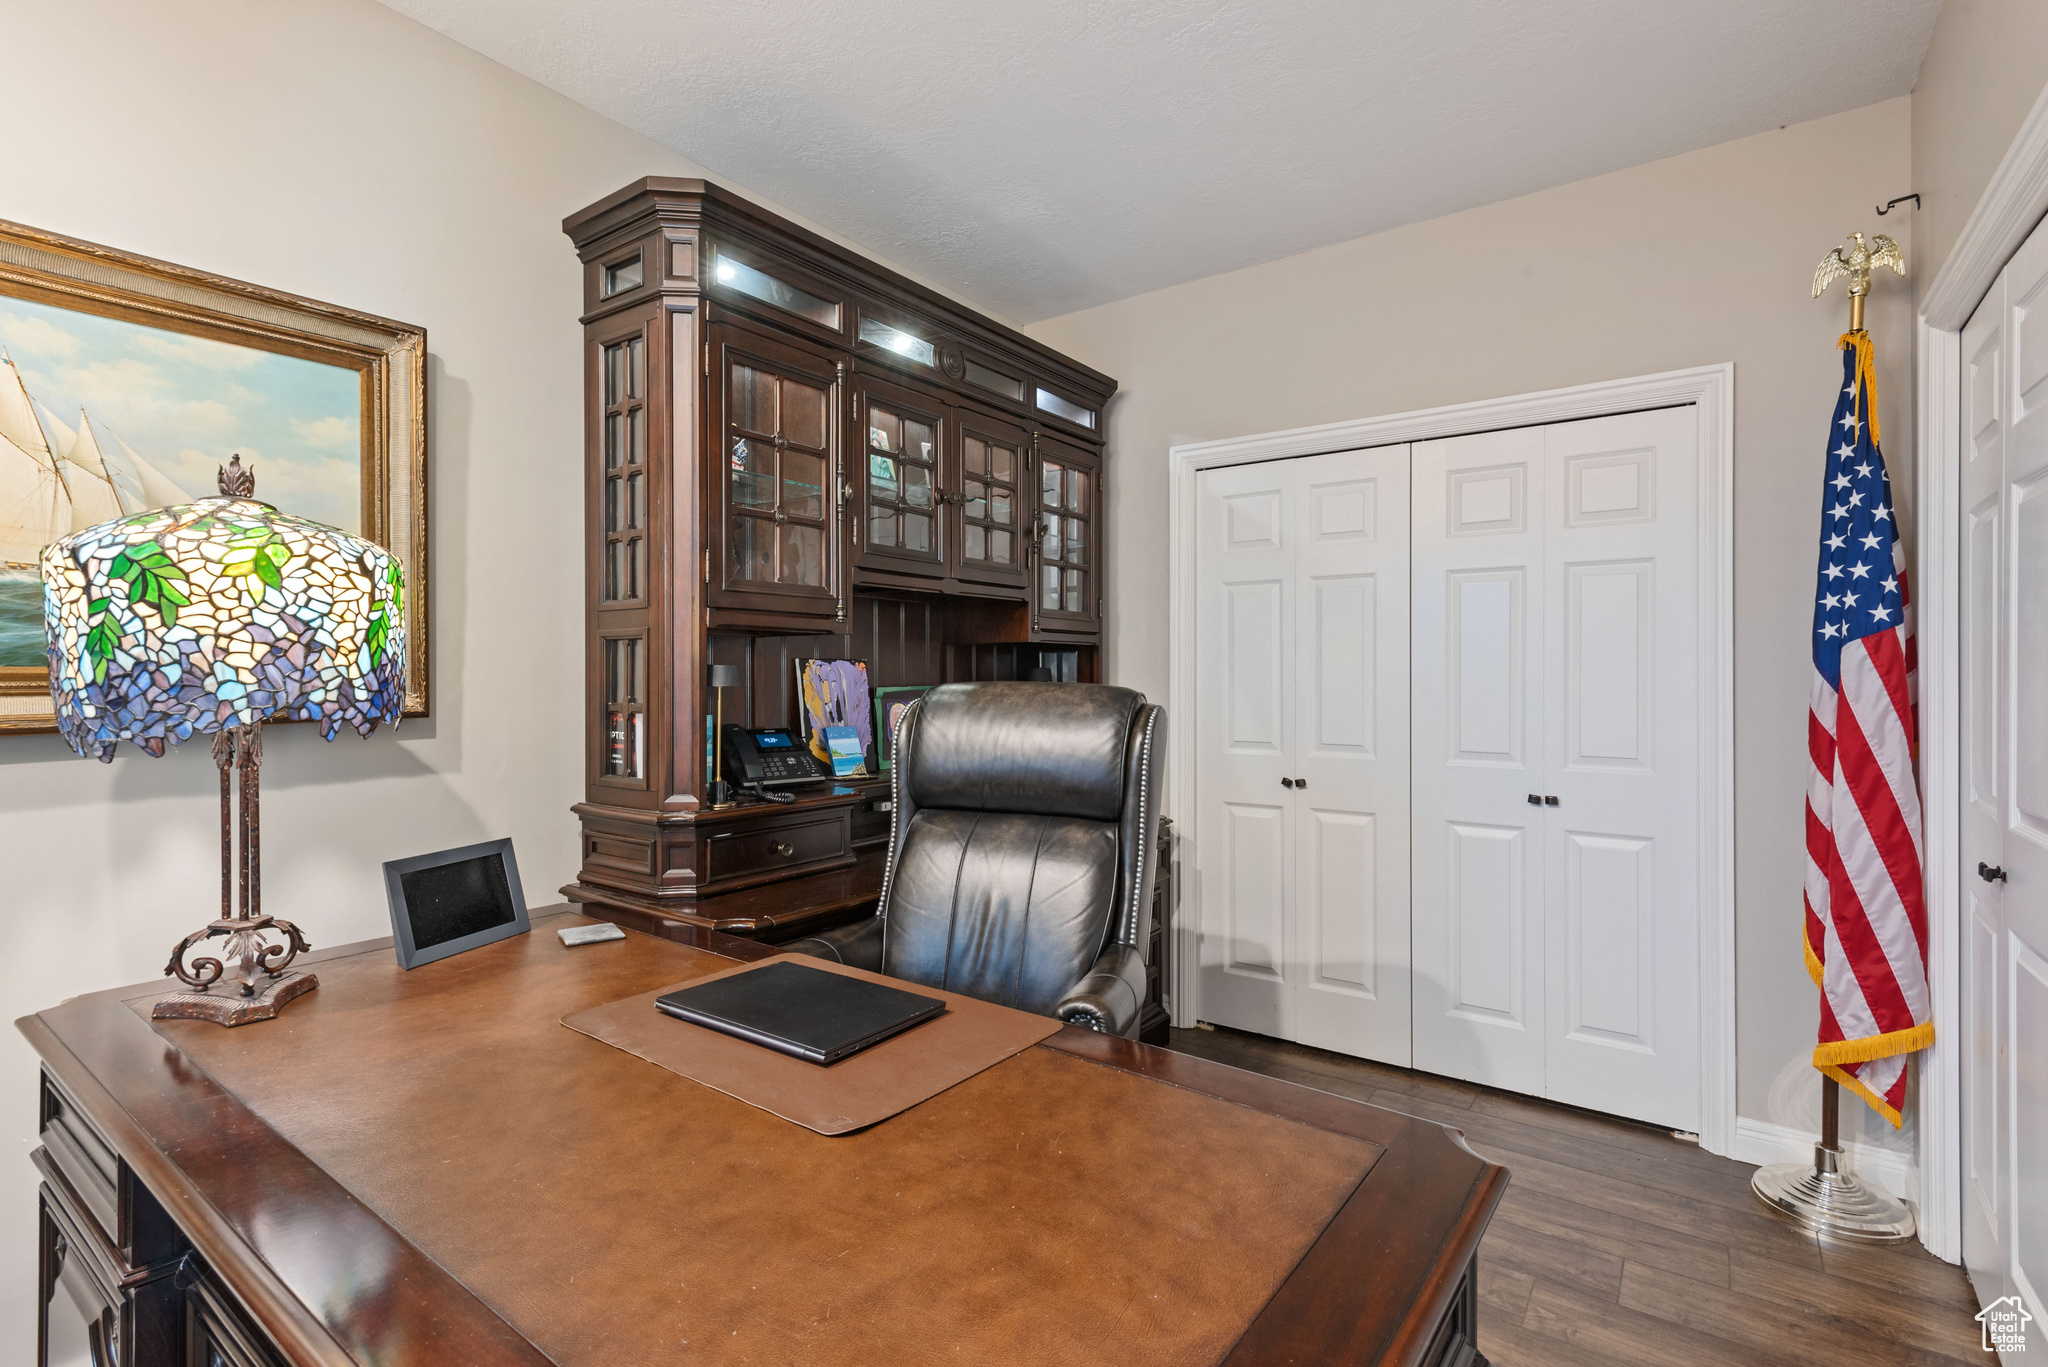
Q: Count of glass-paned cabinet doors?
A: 4